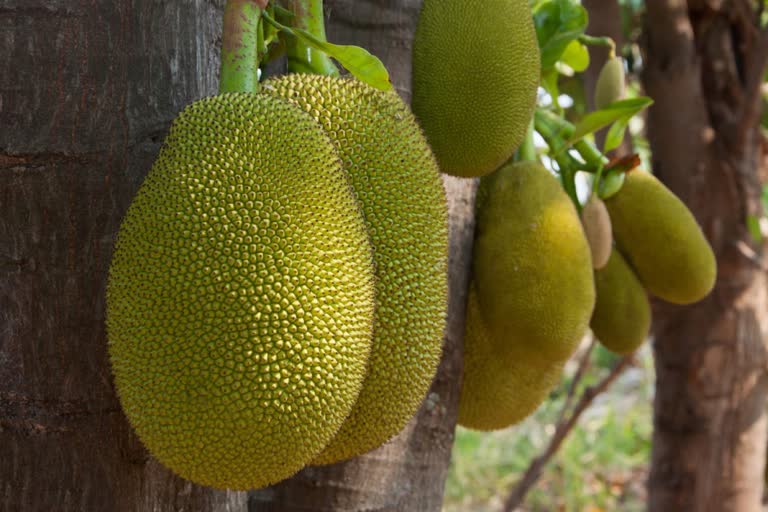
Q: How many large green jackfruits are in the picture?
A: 7